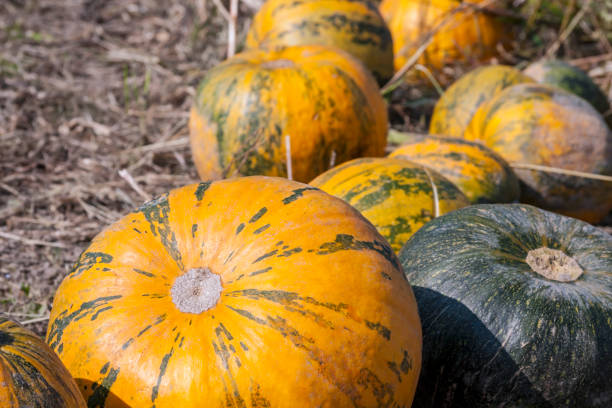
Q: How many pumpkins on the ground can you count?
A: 11